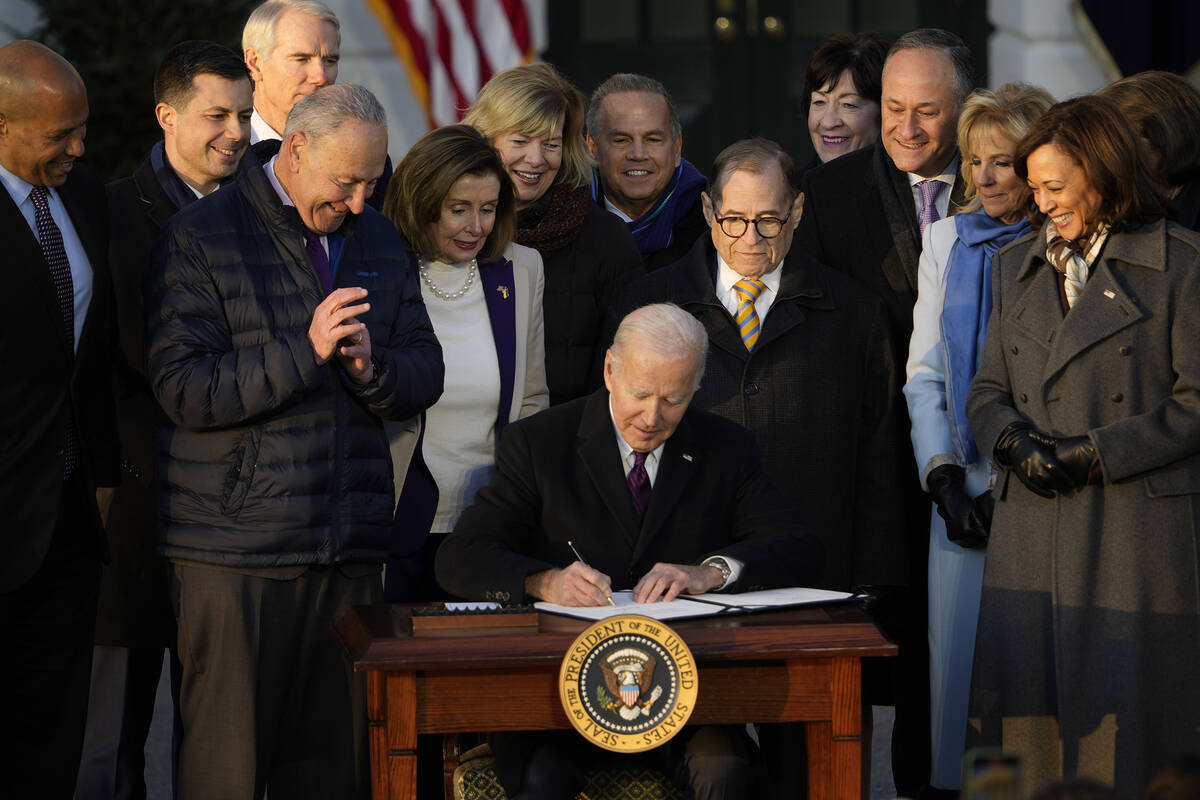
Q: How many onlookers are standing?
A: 13